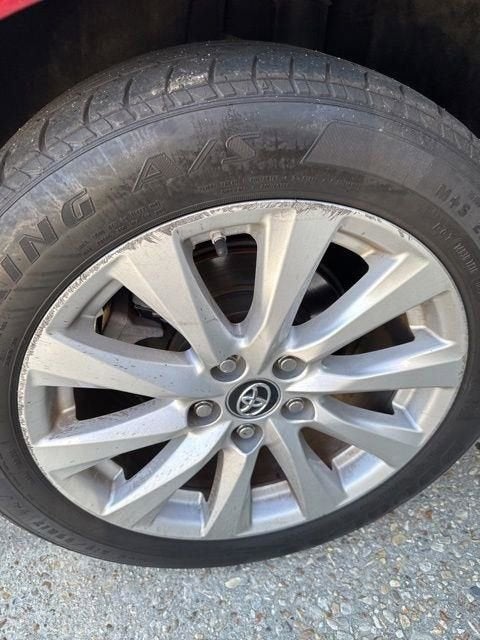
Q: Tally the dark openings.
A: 10